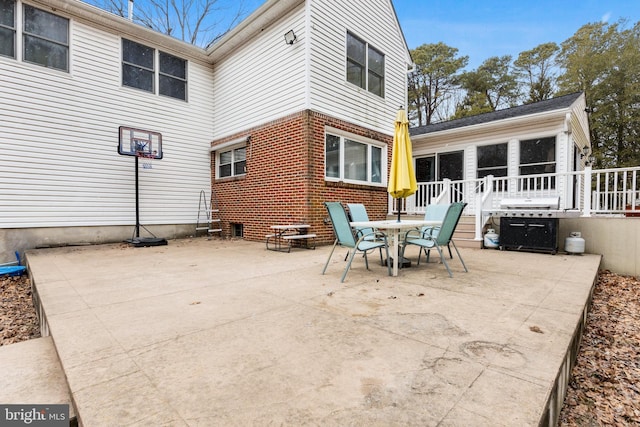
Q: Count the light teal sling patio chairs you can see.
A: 4